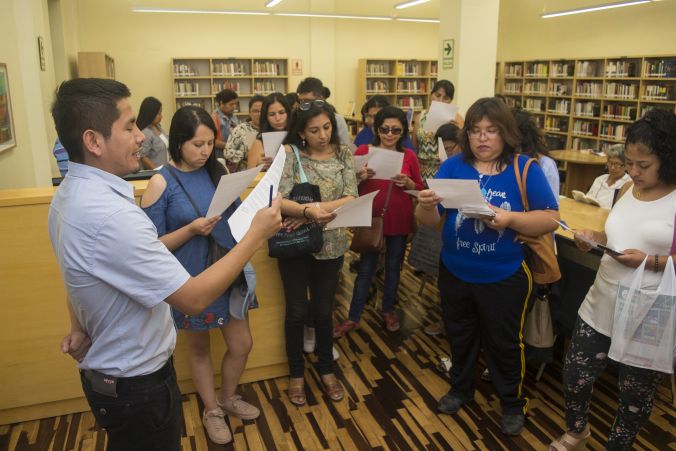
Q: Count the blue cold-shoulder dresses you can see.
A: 1